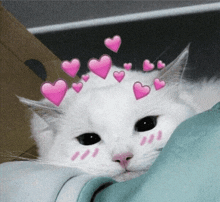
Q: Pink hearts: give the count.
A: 12